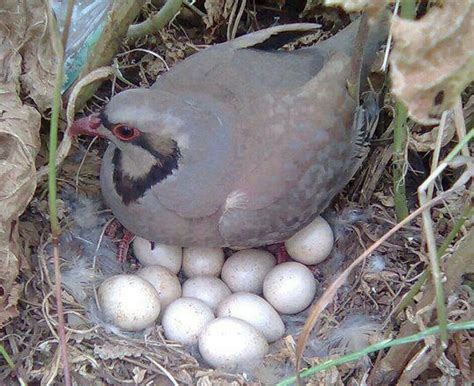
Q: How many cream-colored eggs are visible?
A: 11